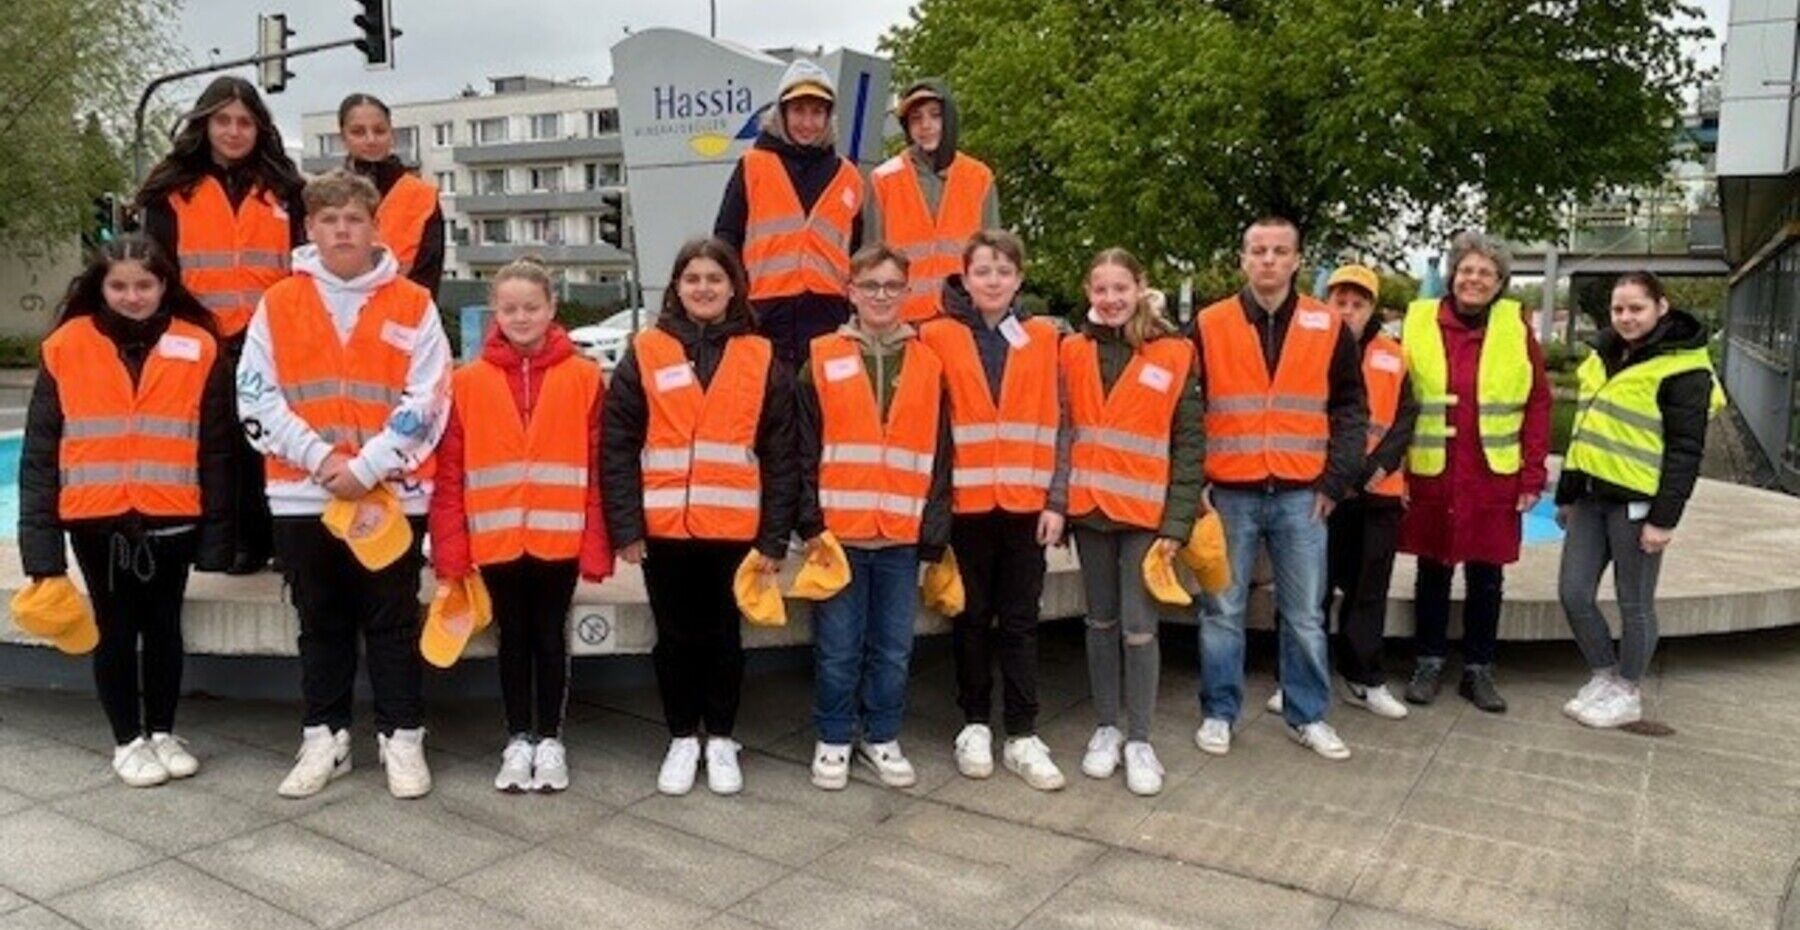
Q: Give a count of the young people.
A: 14